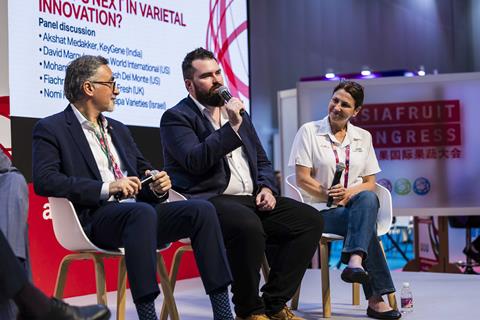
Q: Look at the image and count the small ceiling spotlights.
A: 3